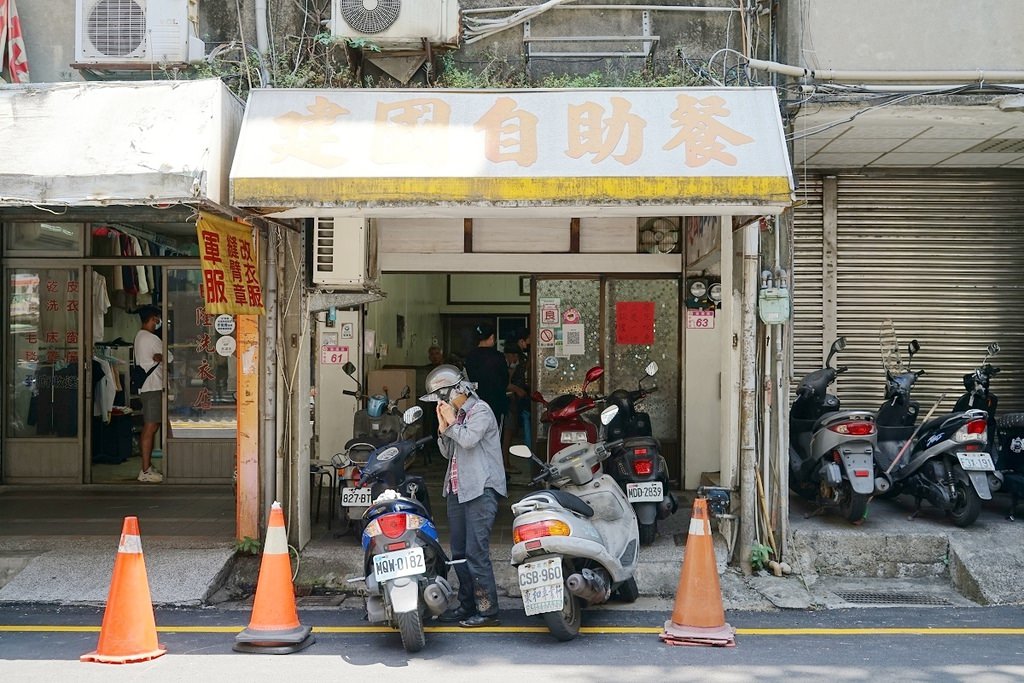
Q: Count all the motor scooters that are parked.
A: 8